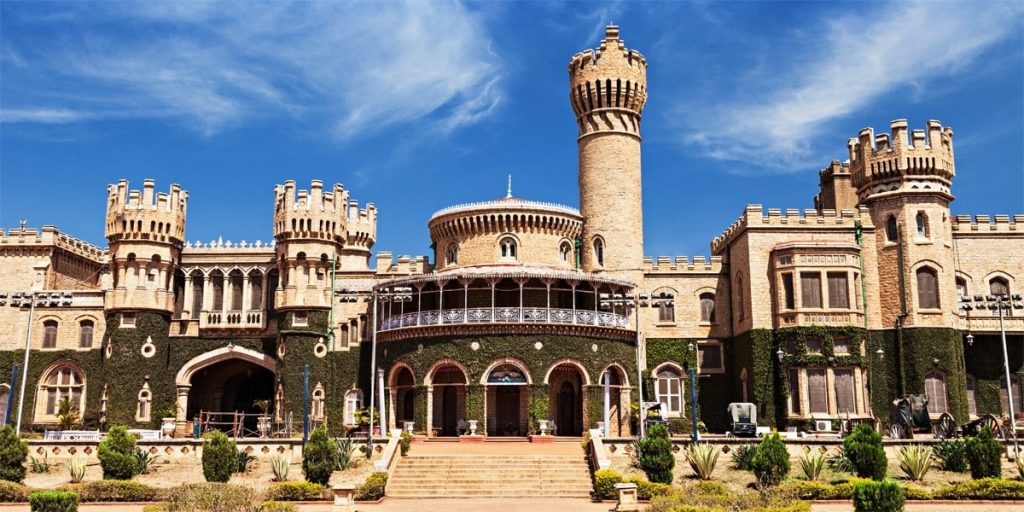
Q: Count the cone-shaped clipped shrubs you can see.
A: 8